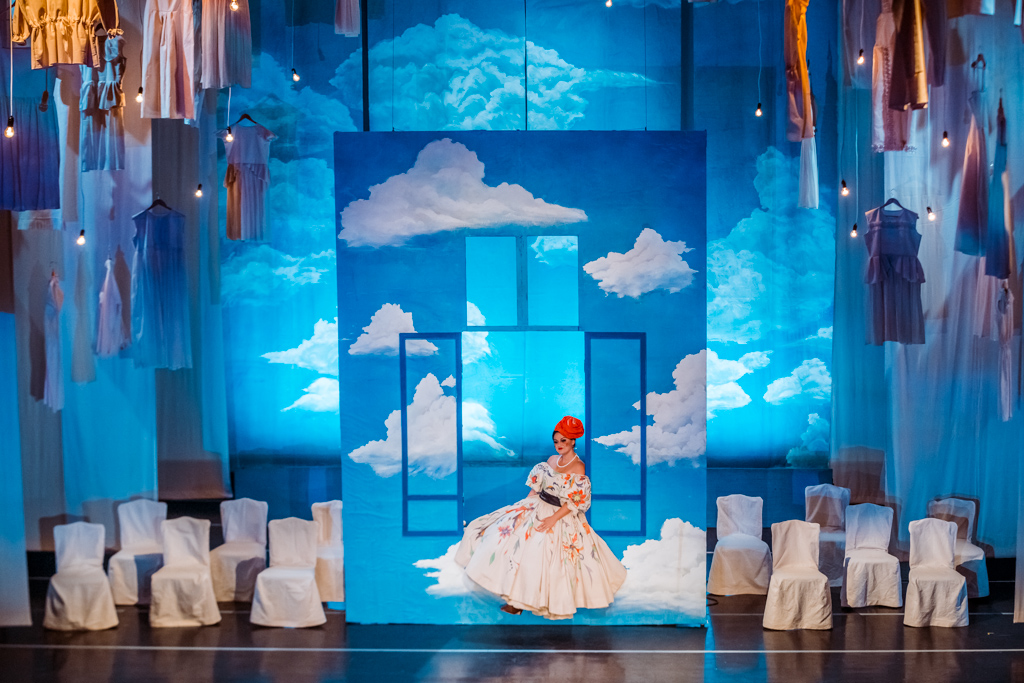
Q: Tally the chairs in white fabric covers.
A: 12